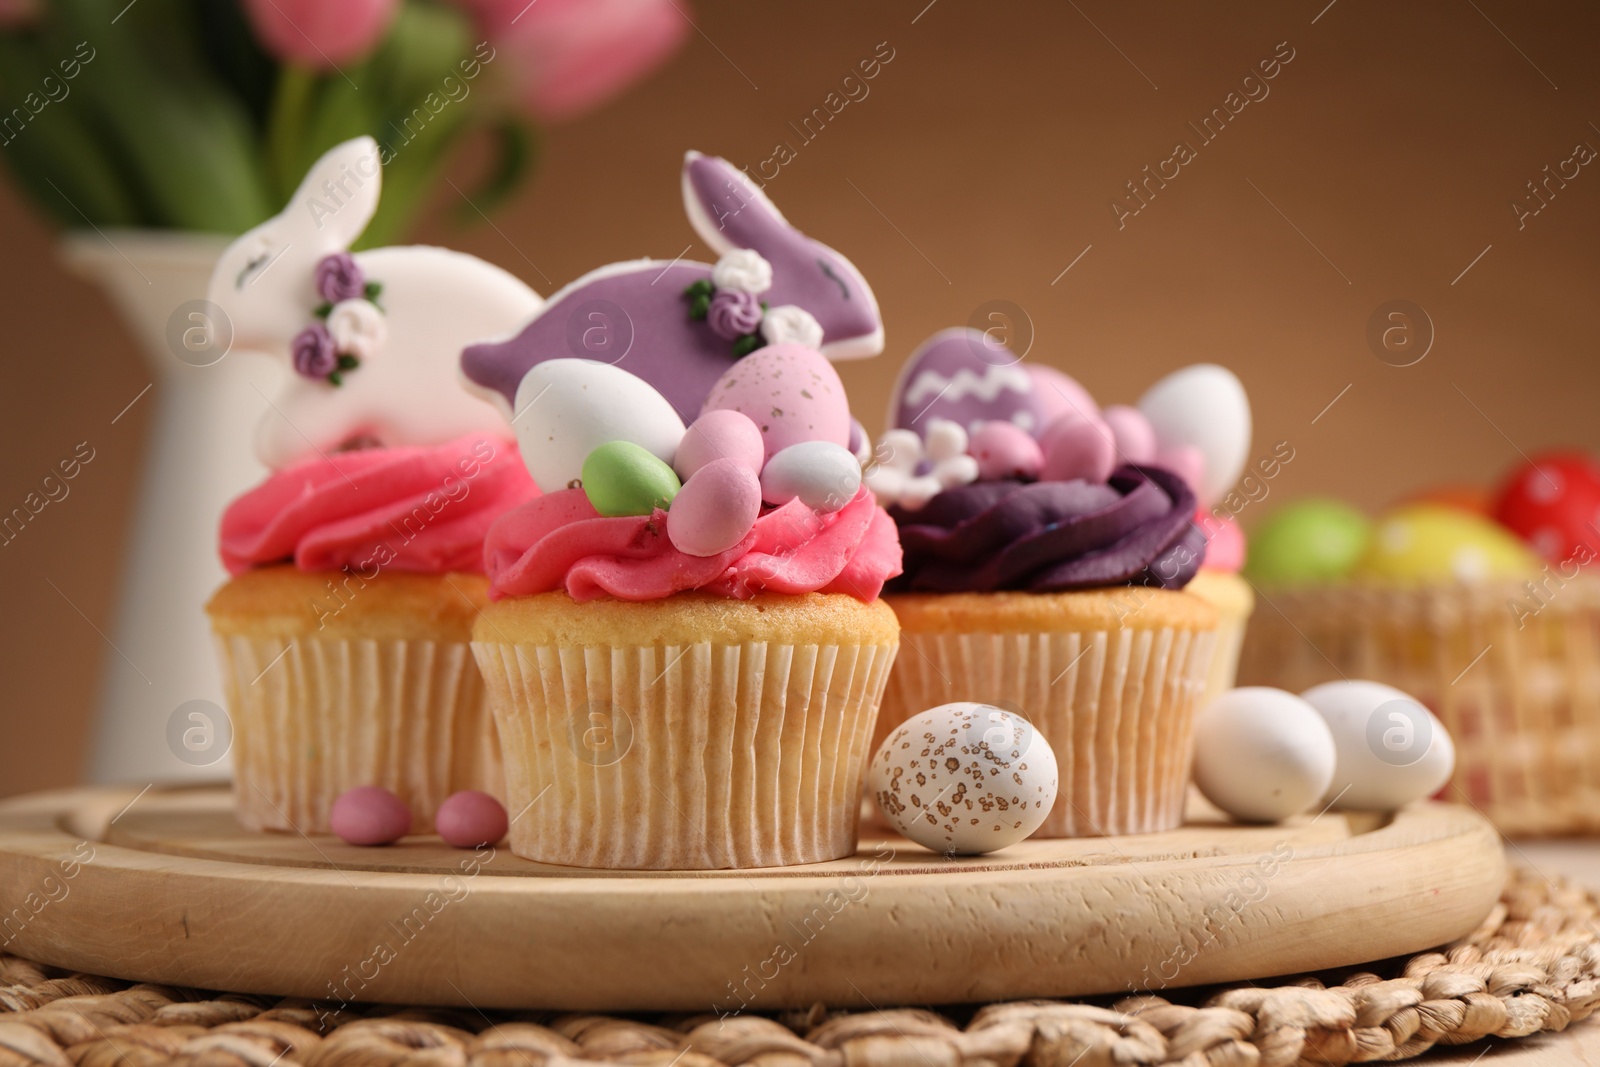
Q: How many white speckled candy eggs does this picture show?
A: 1